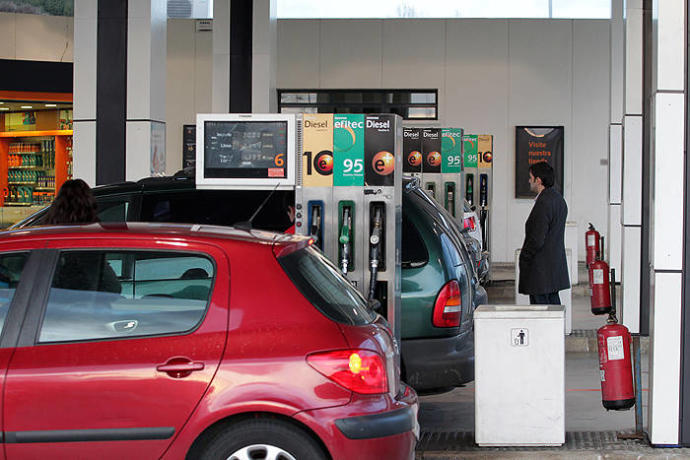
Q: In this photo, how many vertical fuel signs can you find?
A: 8